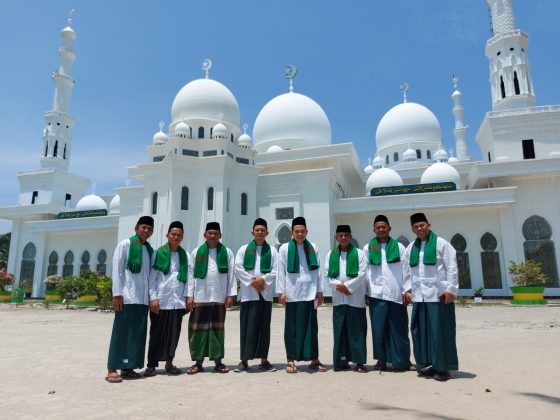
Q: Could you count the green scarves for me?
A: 8